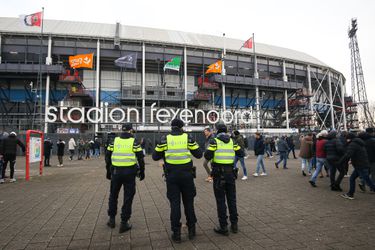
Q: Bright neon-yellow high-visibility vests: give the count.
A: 3